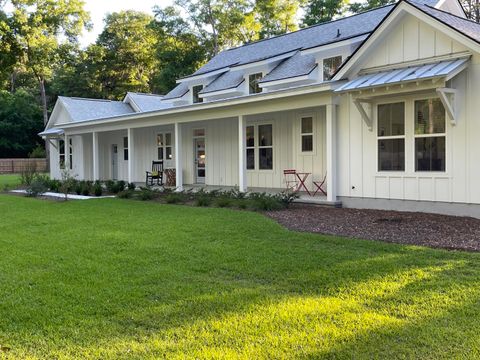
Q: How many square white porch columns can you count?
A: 6